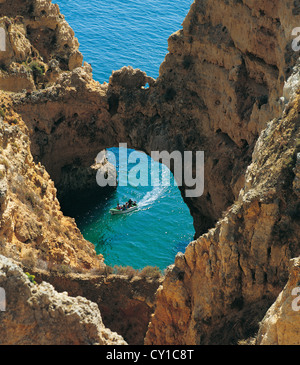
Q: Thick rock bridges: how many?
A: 2